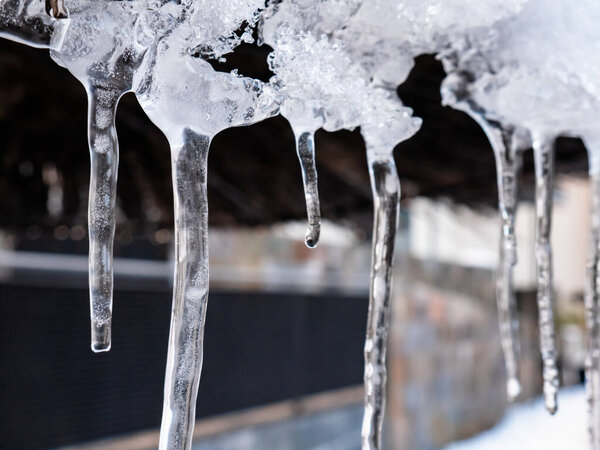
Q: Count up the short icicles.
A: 1